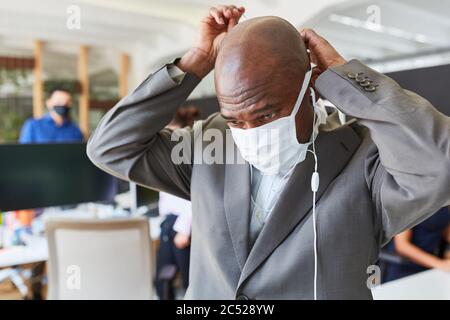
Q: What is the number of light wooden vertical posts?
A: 3